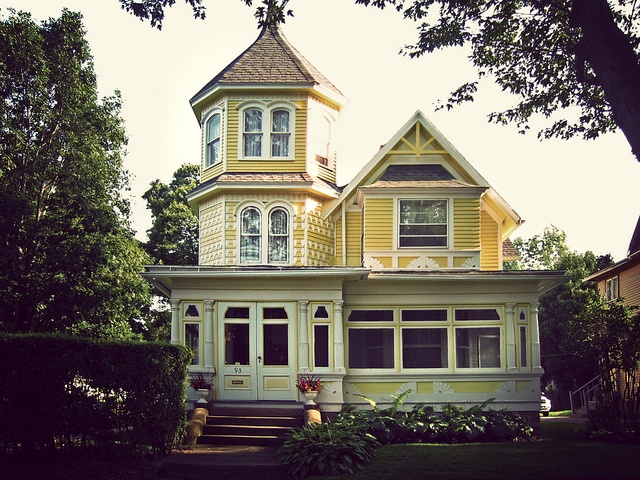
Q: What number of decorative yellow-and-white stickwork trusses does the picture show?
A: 1